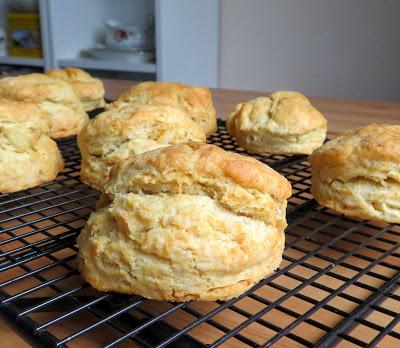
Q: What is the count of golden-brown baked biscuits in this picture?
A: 8